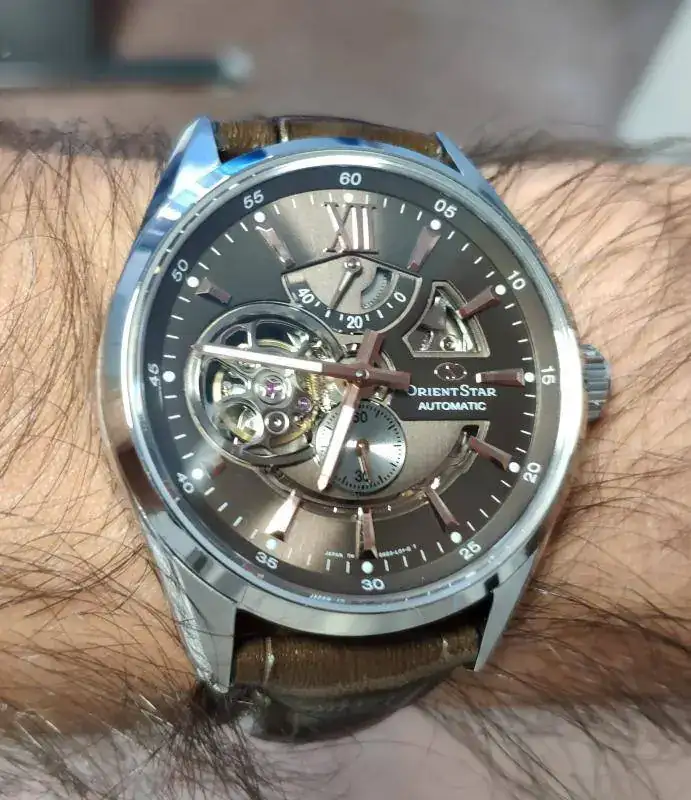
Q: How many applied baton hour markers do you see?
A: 10